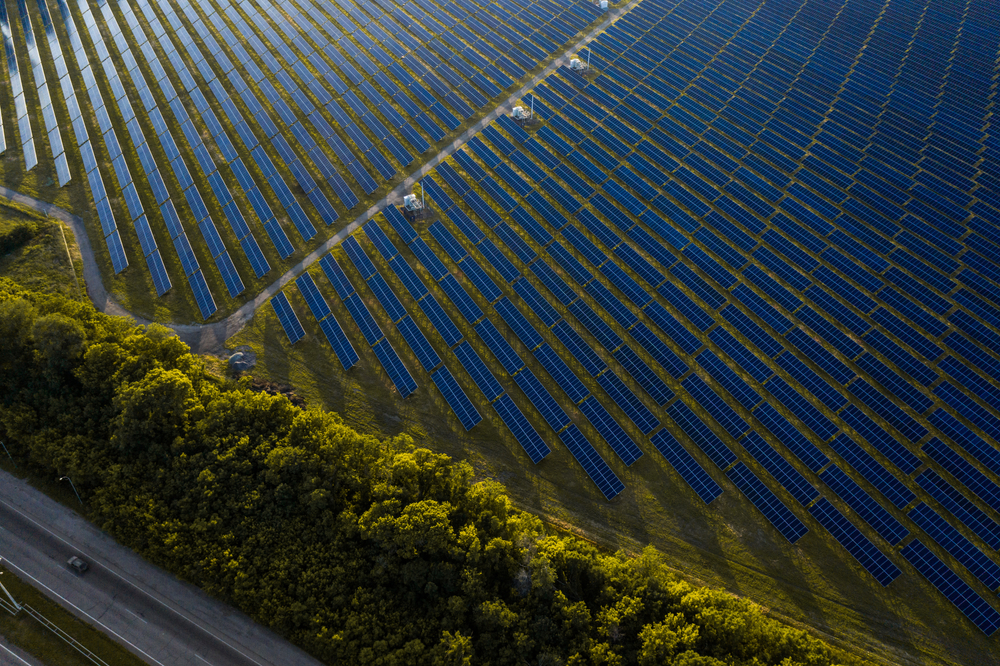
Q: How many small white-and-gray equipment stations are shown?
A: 4